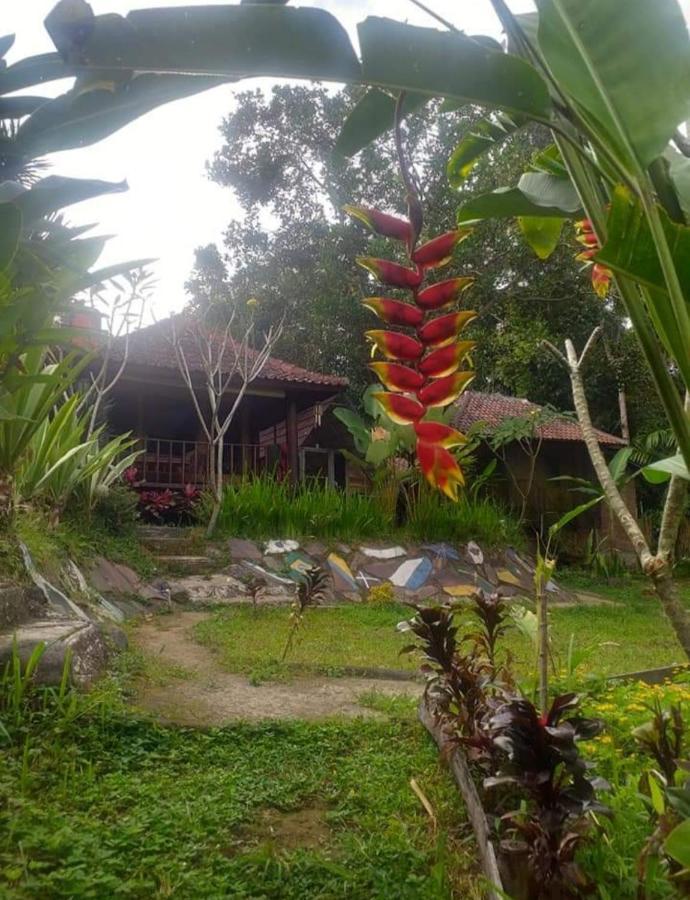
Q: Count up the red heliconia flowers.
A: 2